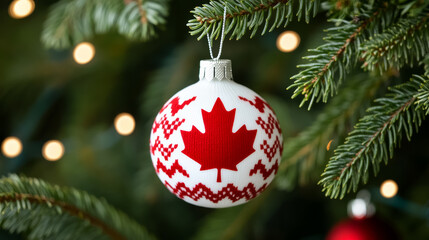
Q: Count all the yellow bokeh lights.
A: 7